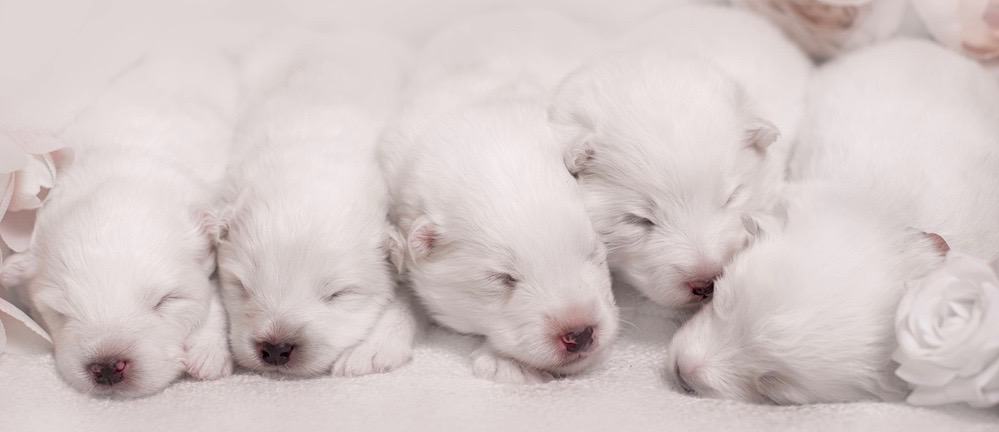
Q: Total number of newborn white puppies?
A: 5